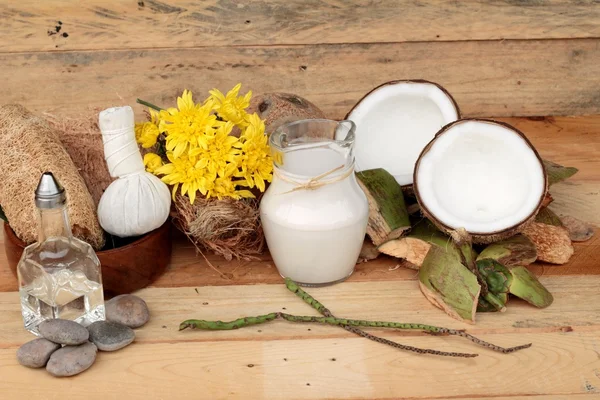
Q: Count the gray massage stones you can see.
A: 5